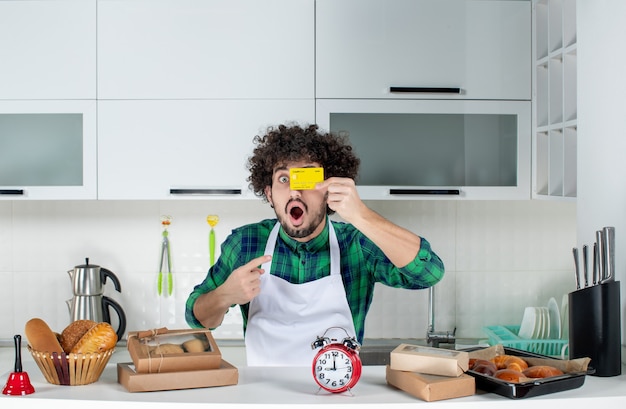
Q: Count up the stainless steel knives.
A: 5